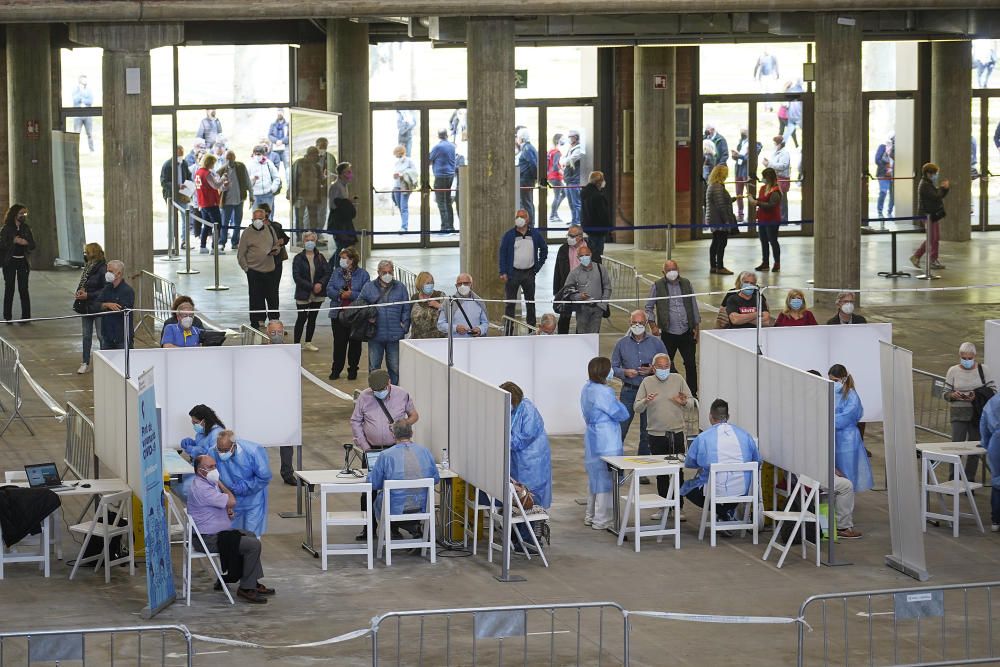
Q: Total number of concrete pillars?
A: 7